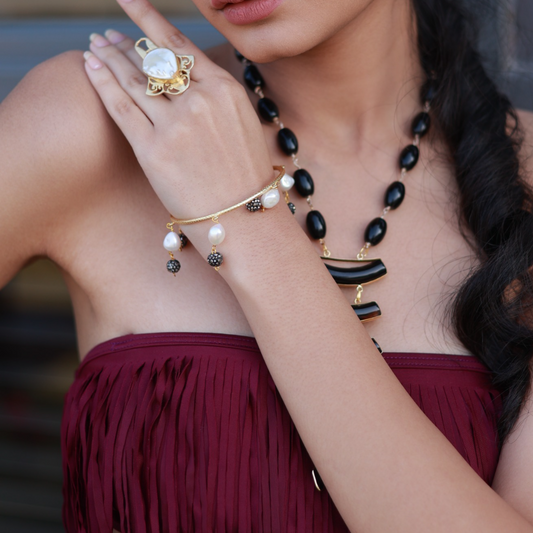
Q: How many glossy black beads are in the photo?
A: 11